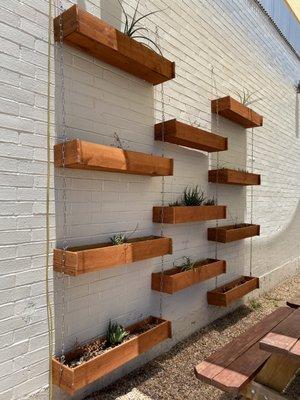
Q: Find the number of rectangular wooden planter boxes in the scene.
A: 11